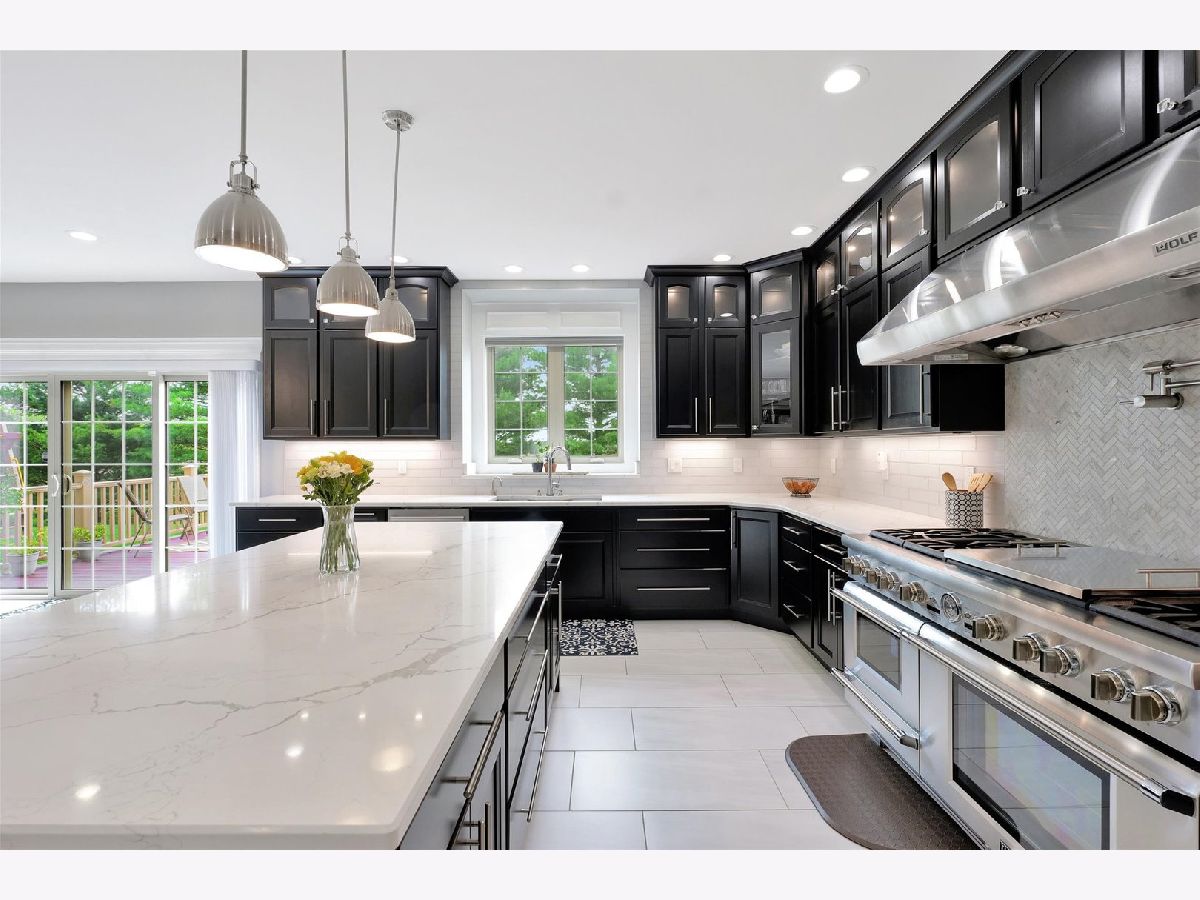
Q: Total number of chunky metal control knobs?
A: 10